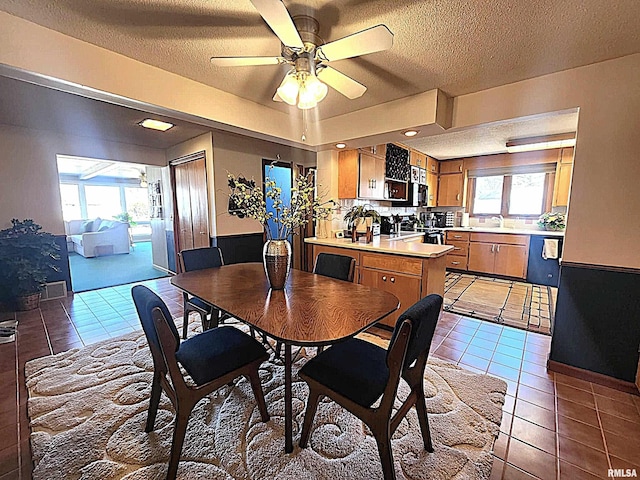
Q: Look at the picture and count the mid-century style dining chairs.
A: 4